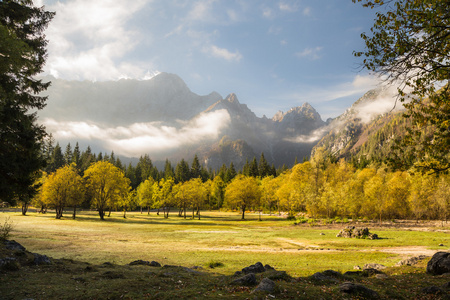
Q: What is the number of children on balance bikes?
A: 0